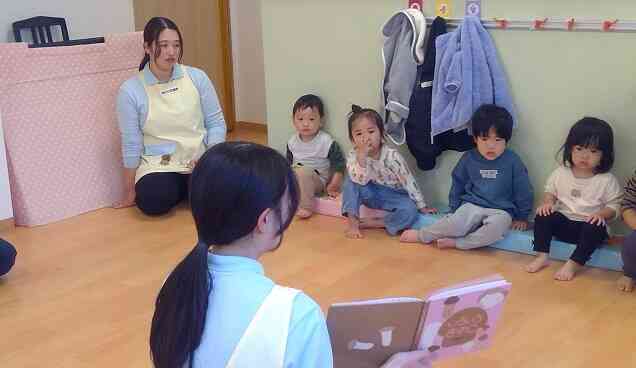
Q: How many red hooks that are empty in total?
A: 4